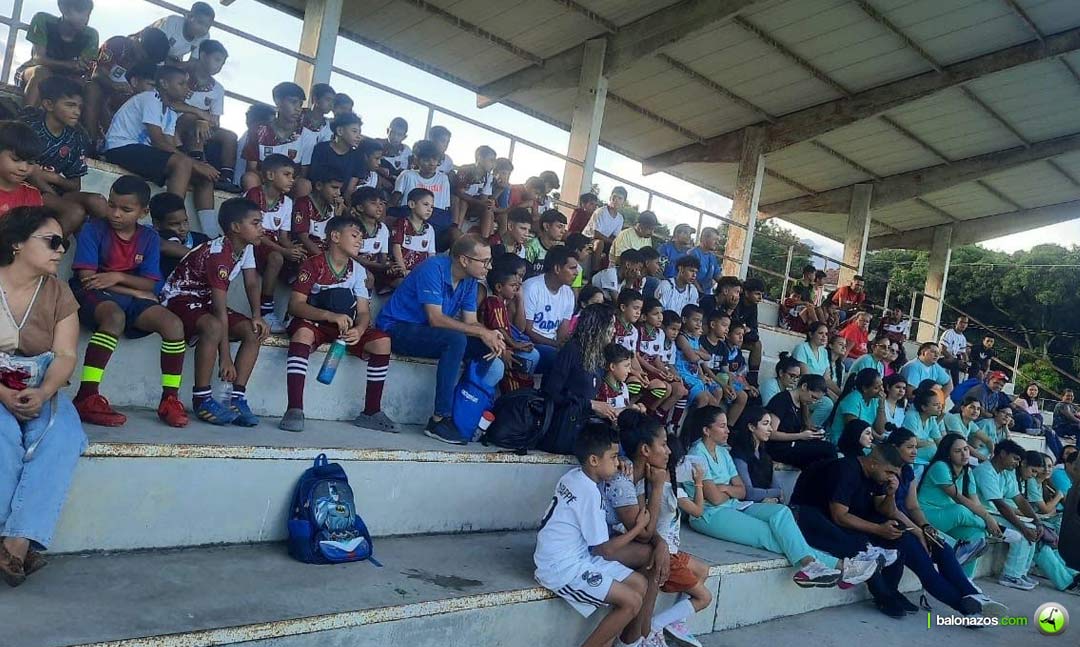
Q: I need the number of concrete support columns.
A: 5